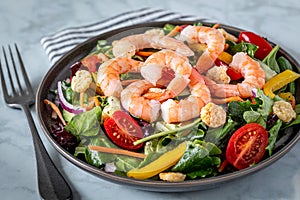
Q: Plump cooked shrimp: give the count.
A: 7